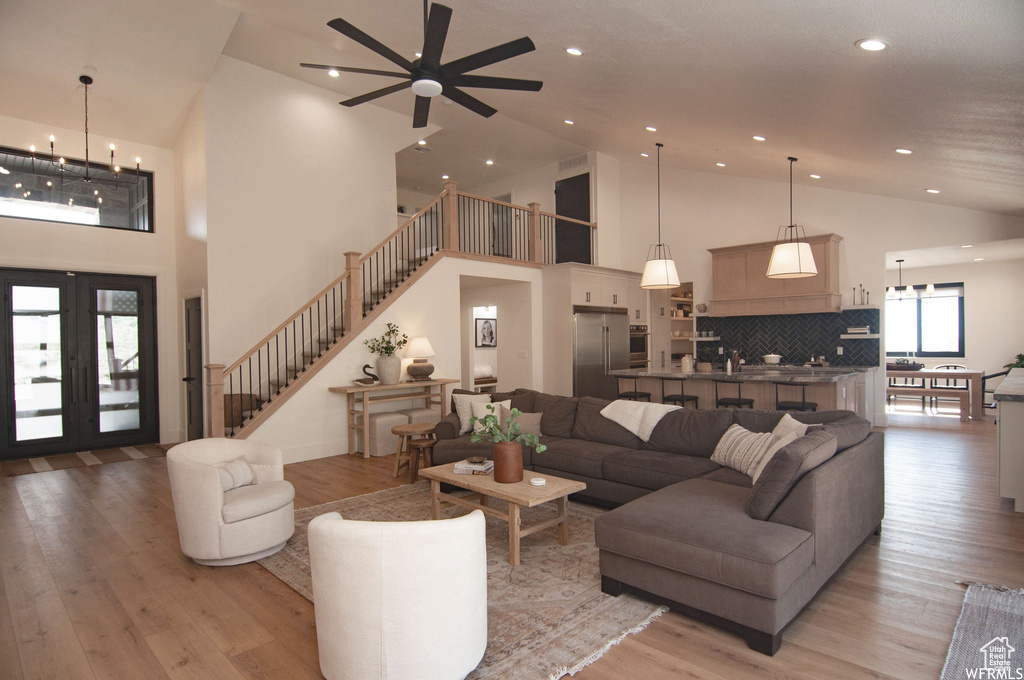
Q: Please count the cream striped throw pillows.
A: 1